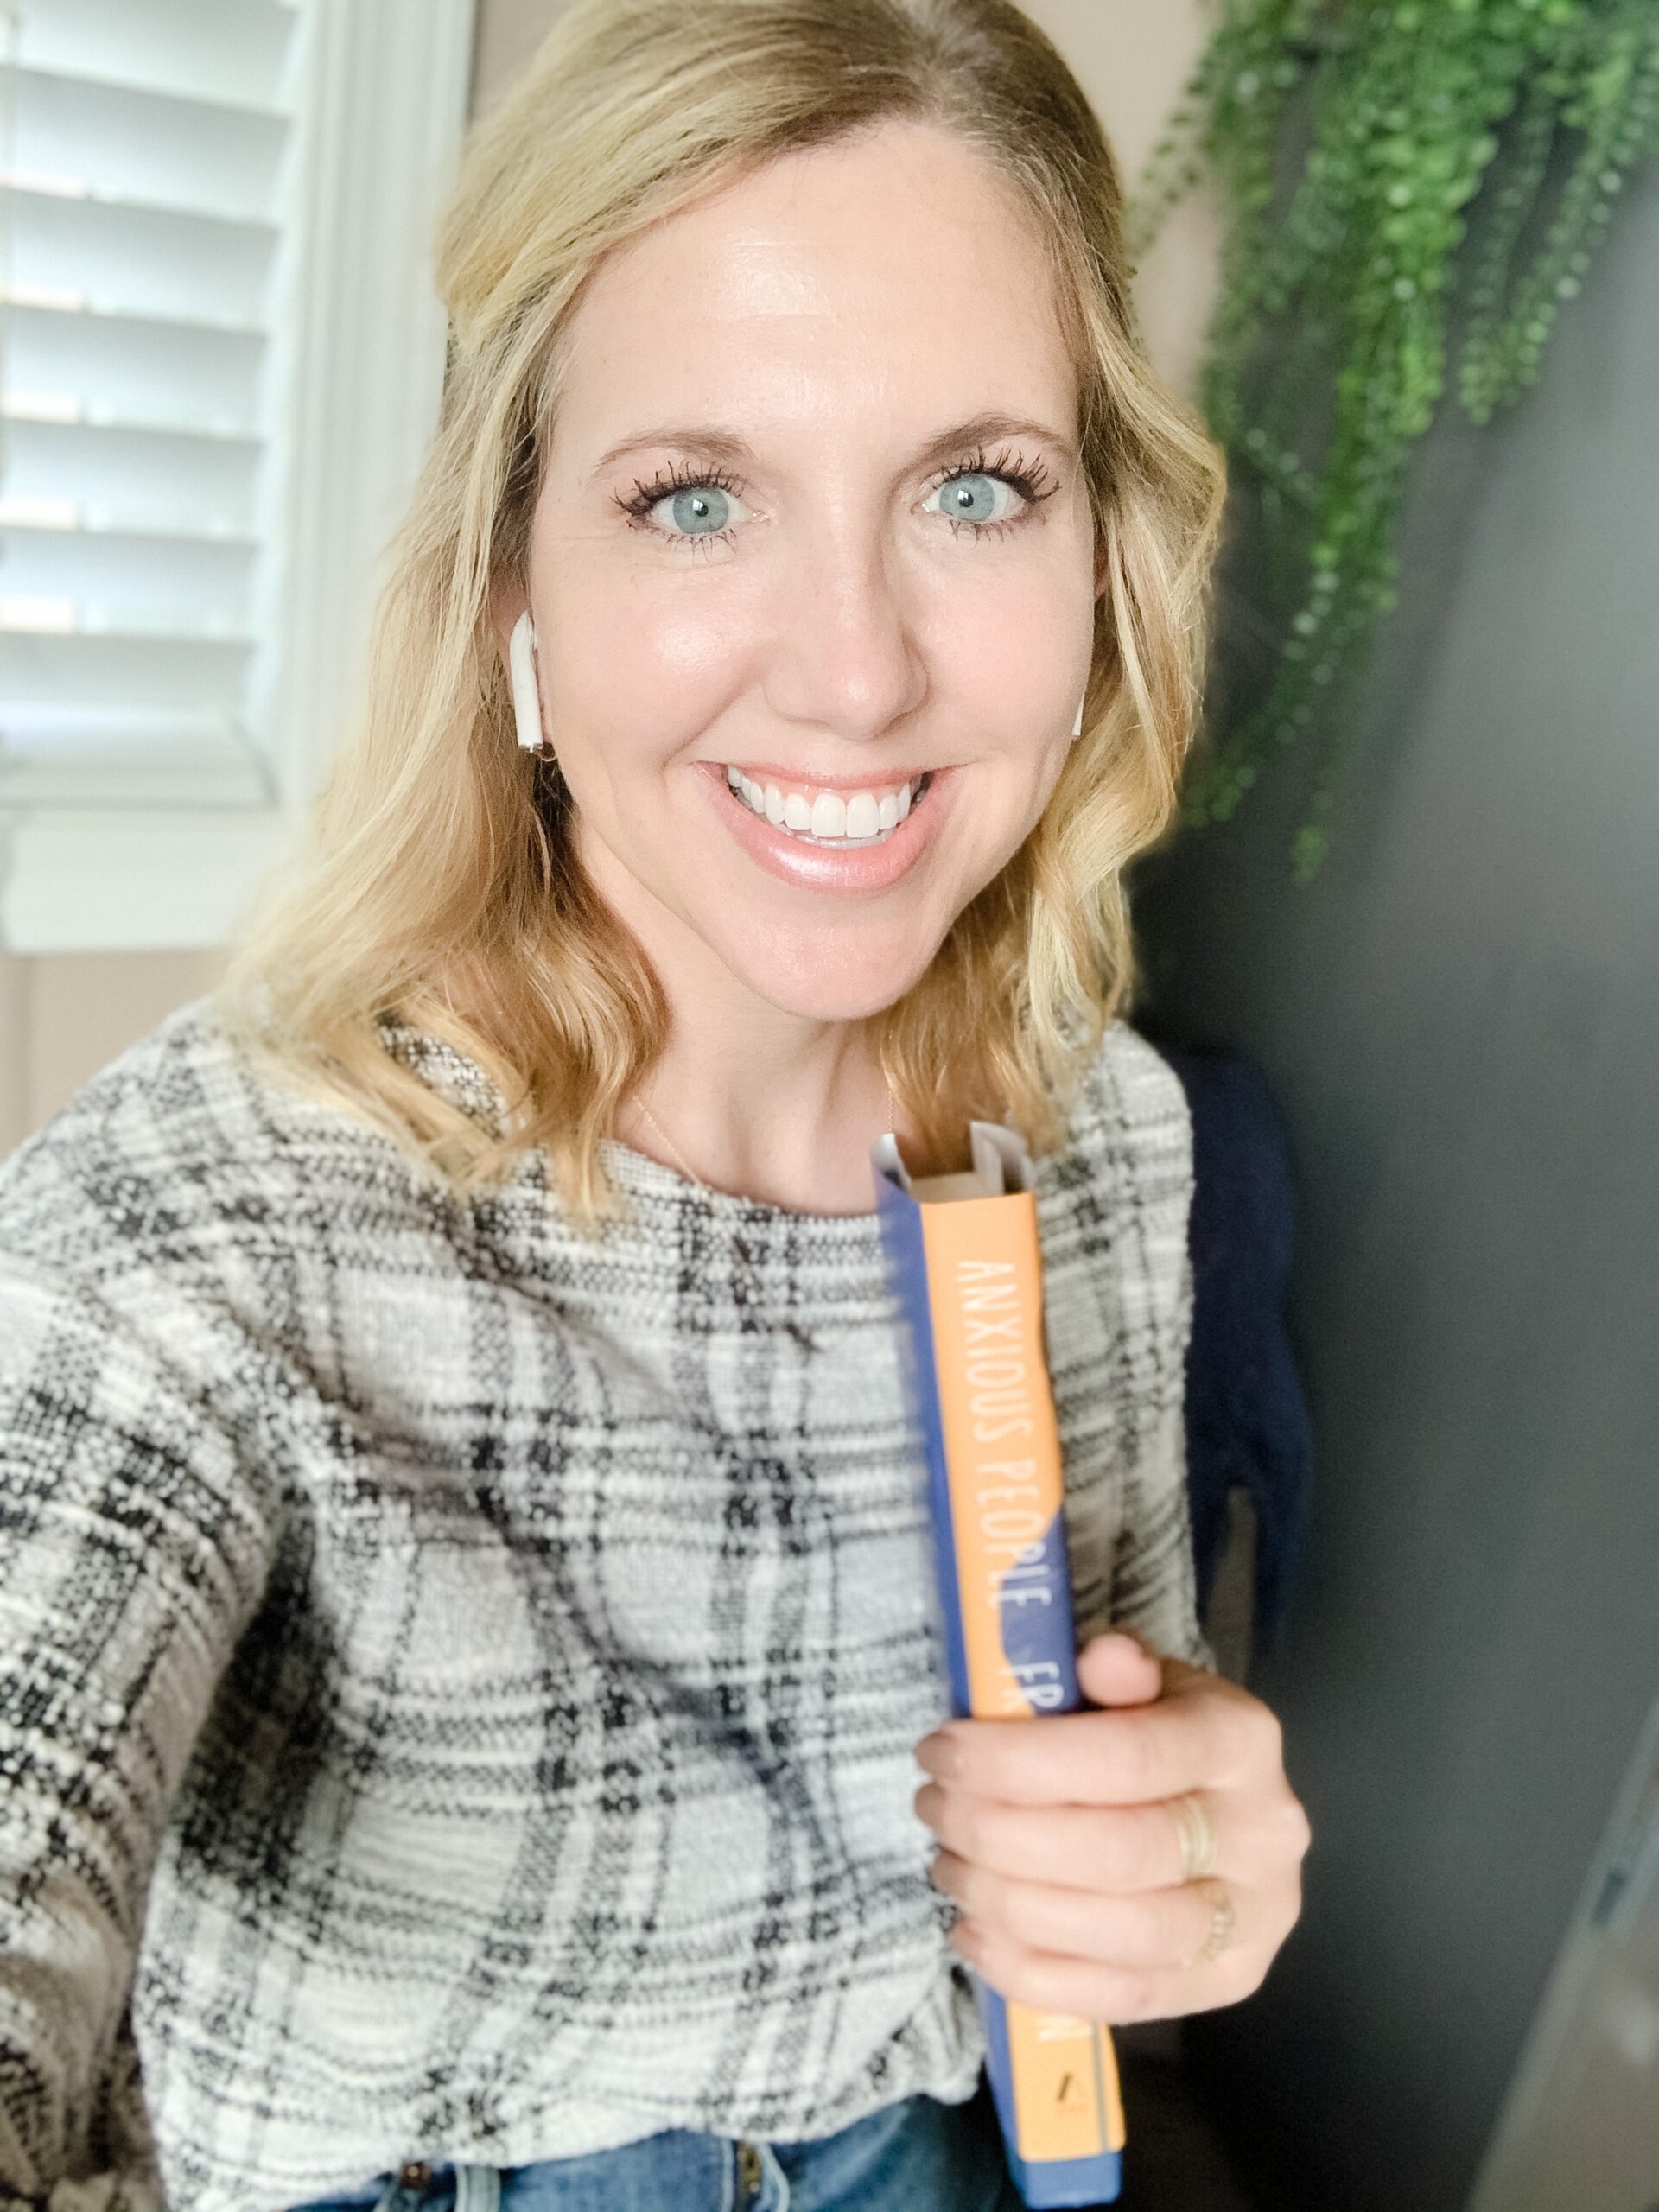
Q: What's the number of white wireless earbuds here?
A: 2